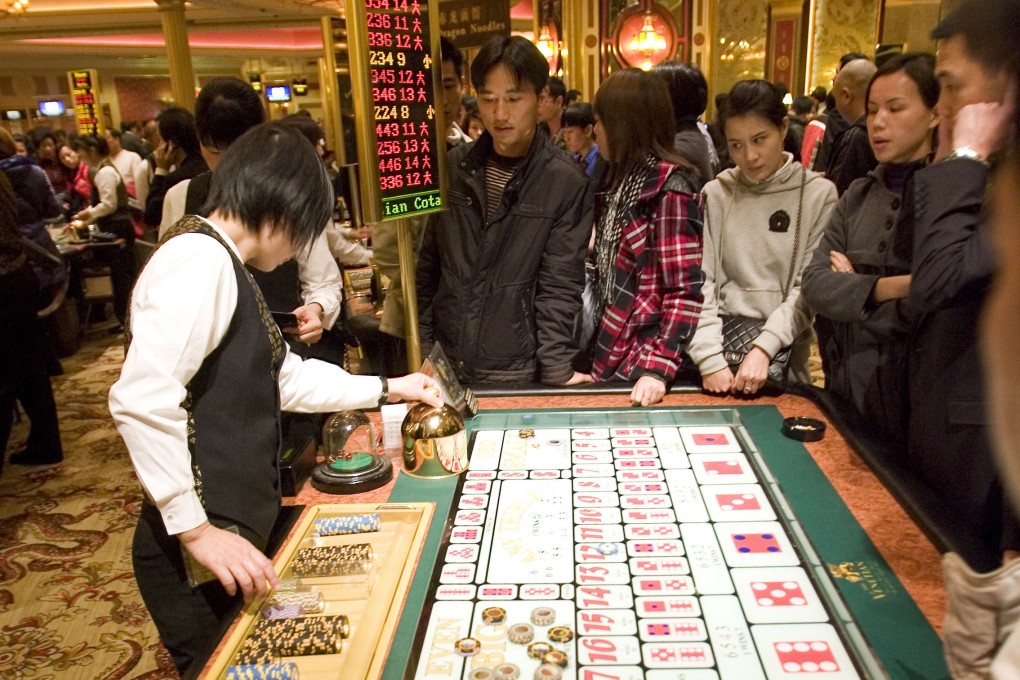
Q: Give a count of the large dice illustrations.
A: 6